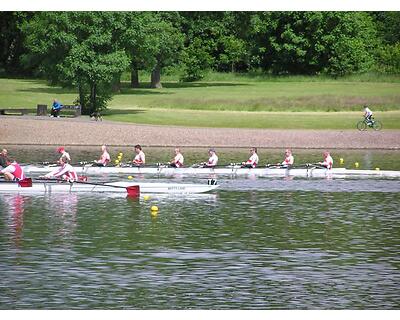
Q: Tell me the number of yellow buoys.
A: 9